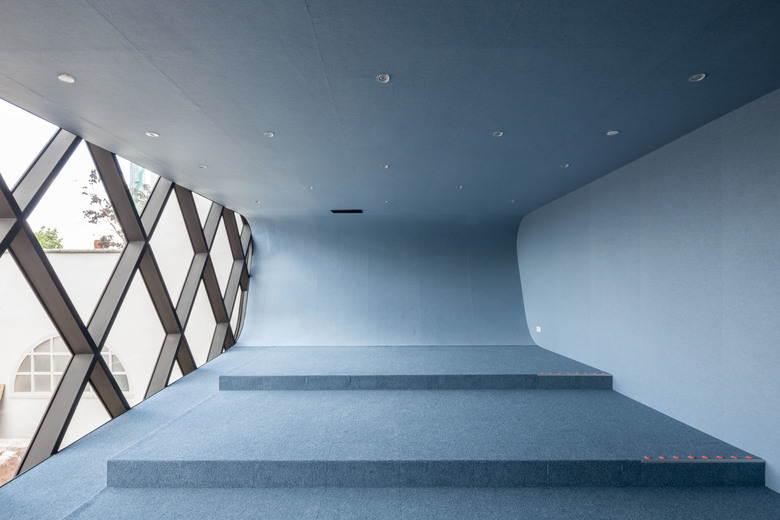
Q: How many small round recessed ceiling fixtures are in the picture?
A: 15